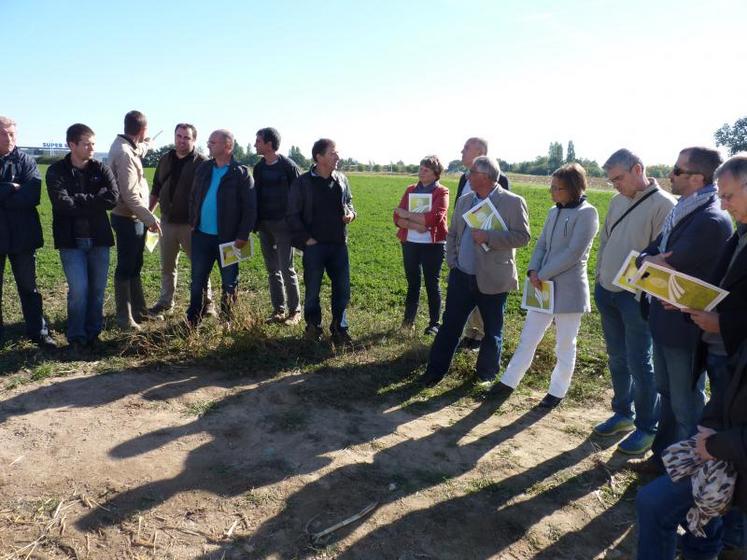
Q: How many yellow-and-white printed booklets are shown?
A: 7